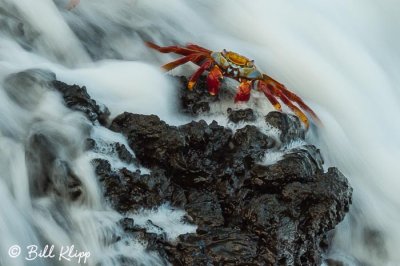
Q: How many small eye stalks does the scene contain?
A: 2